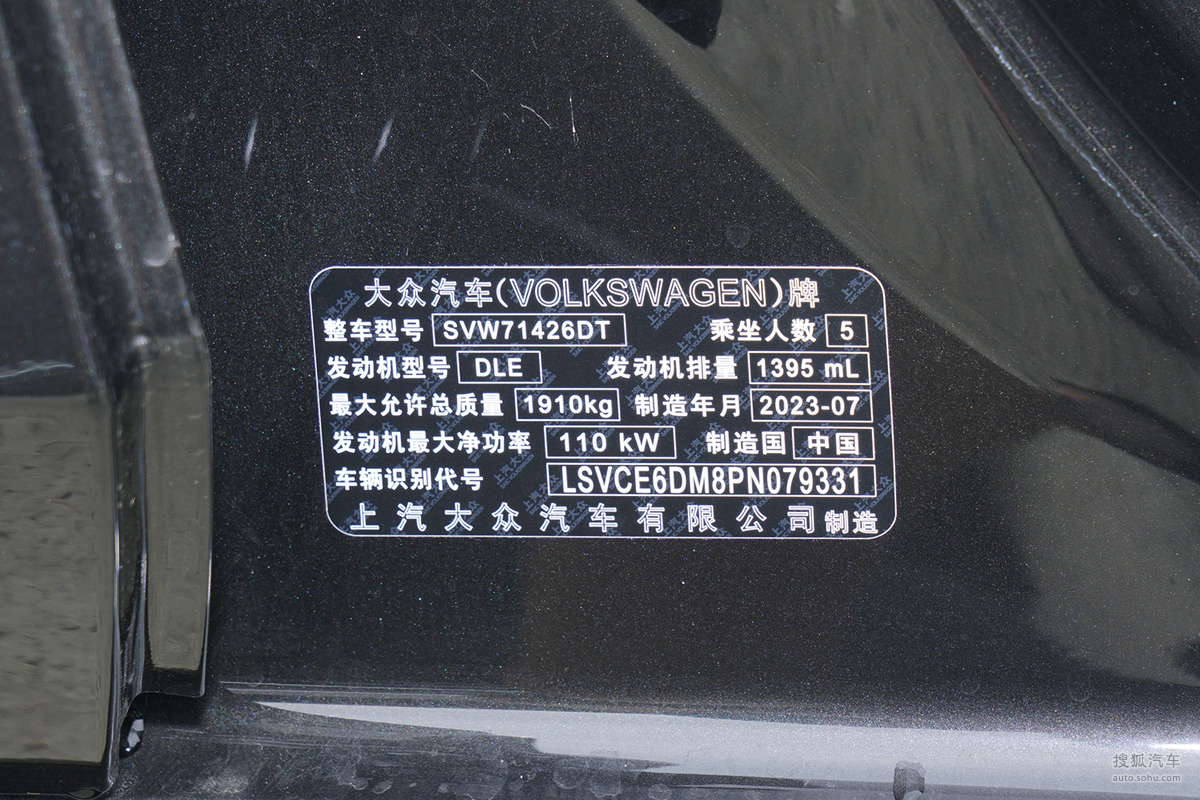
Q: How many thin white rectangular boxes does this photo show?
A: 9